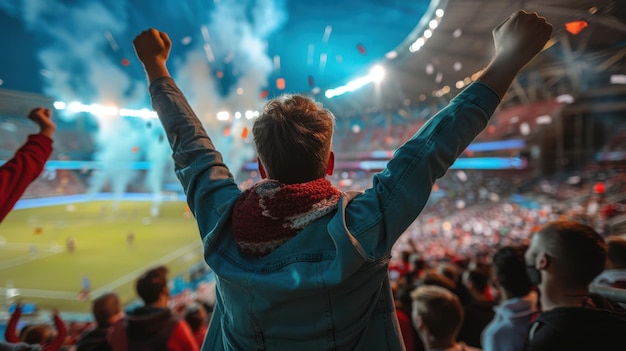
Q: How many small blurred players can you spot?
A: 3